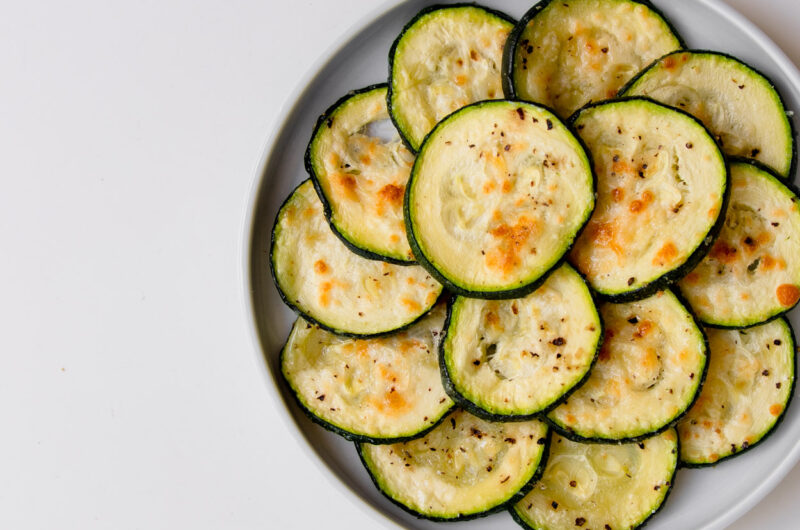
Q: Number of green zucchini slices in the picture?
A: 14